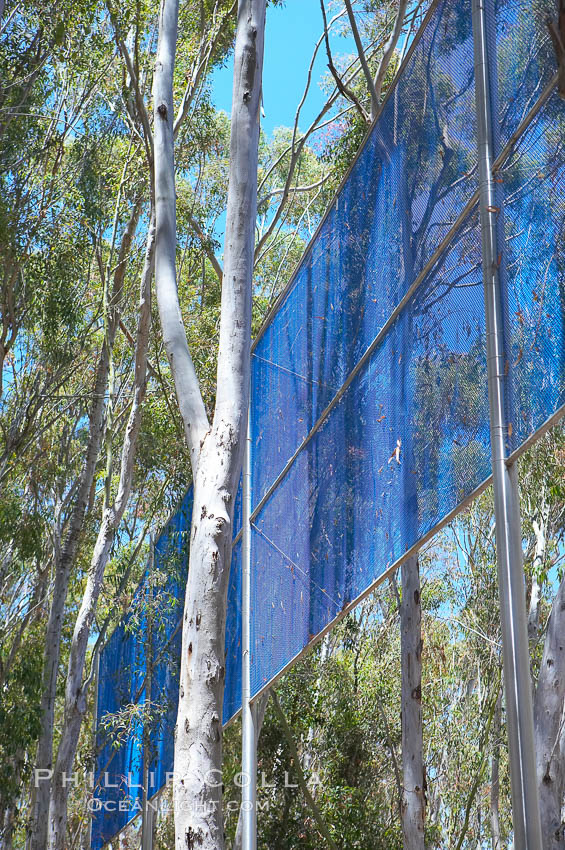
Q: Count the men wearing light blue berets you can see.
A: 0